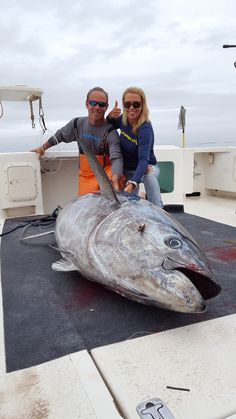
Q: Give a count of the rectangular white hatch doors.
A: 1